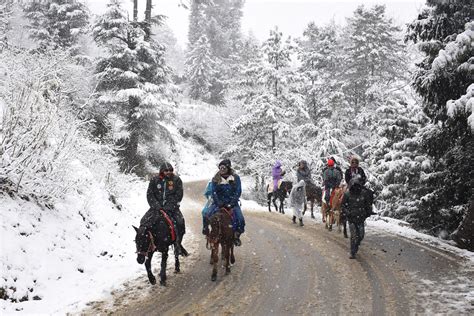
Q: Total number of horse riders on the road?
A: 6